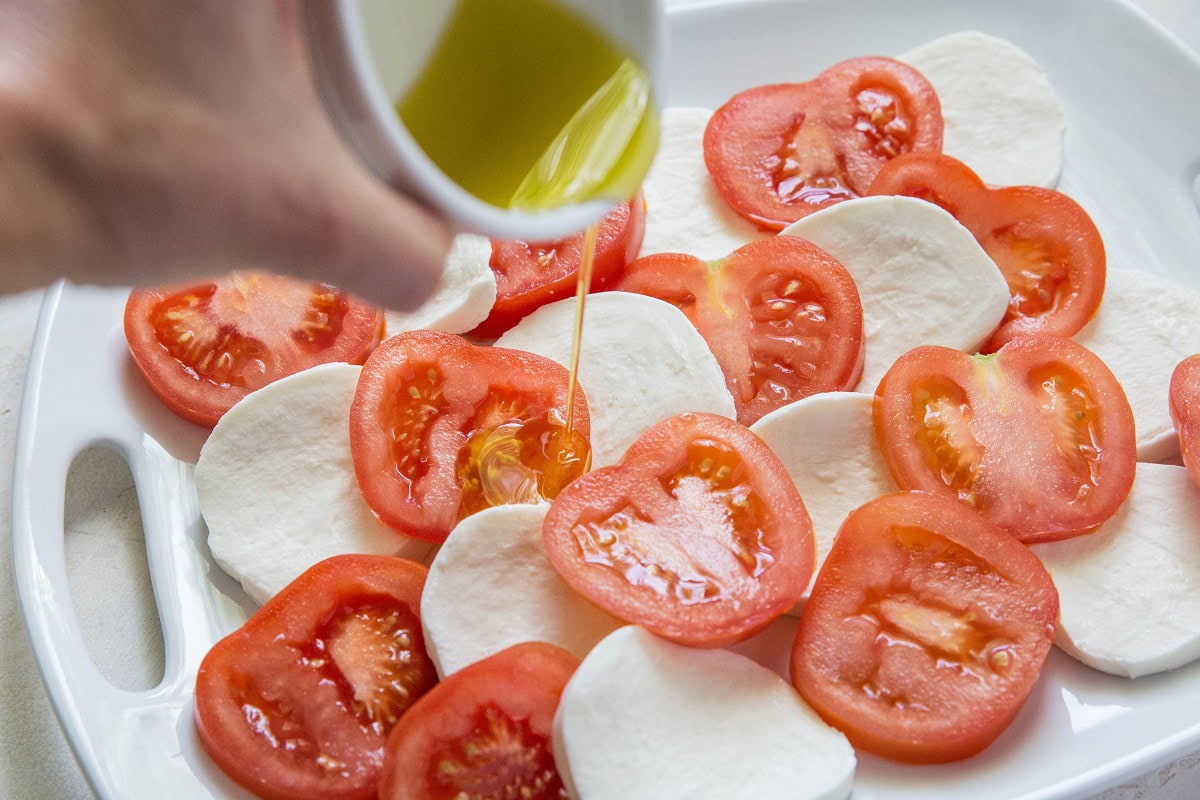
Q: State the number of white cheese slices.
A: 11